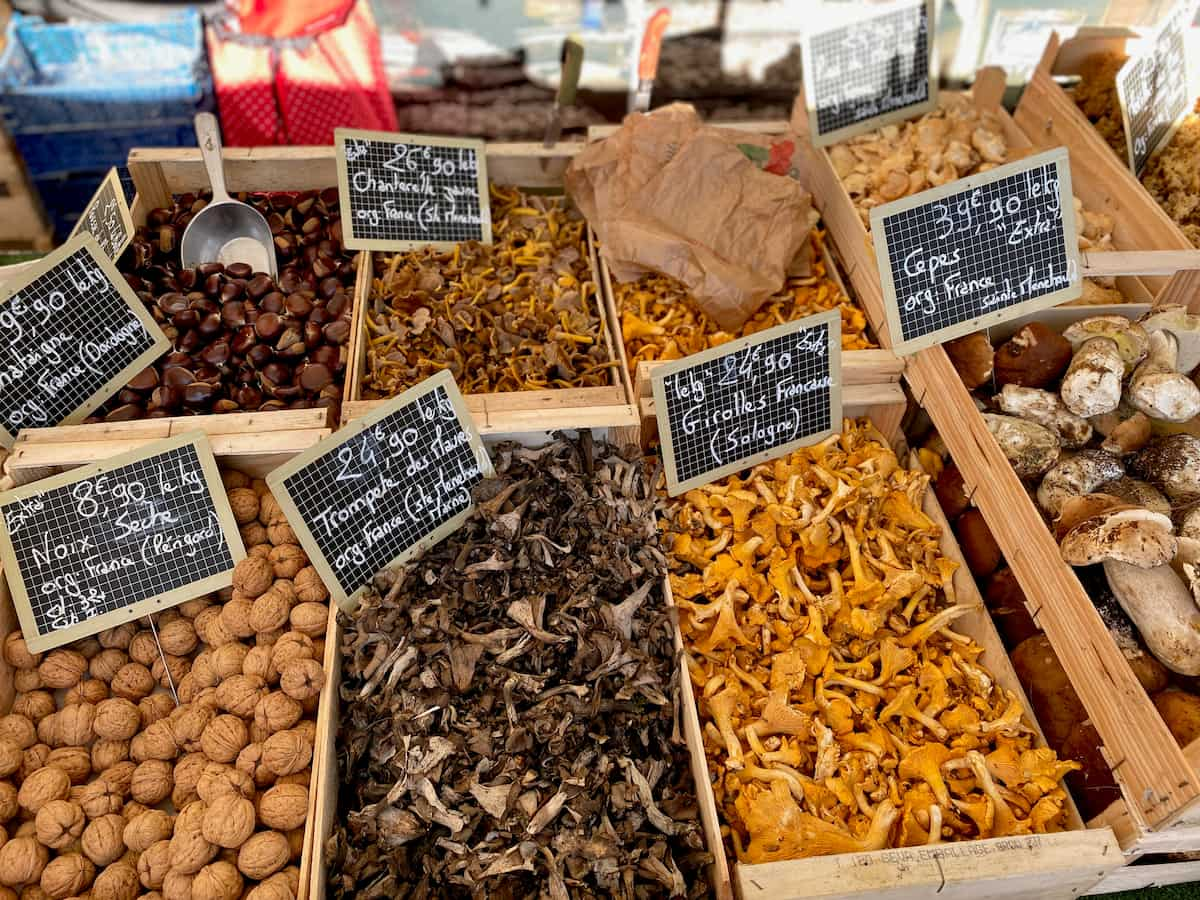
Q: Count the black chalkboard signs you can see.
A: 9